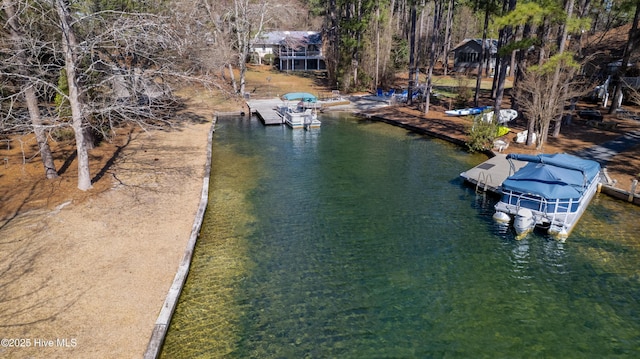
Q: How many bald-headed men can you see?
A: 0